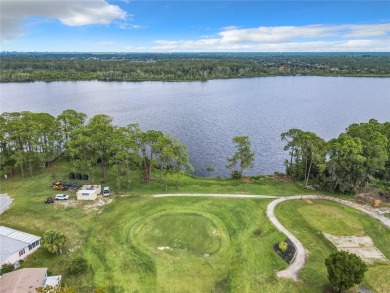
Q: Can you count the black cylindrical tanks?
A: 3